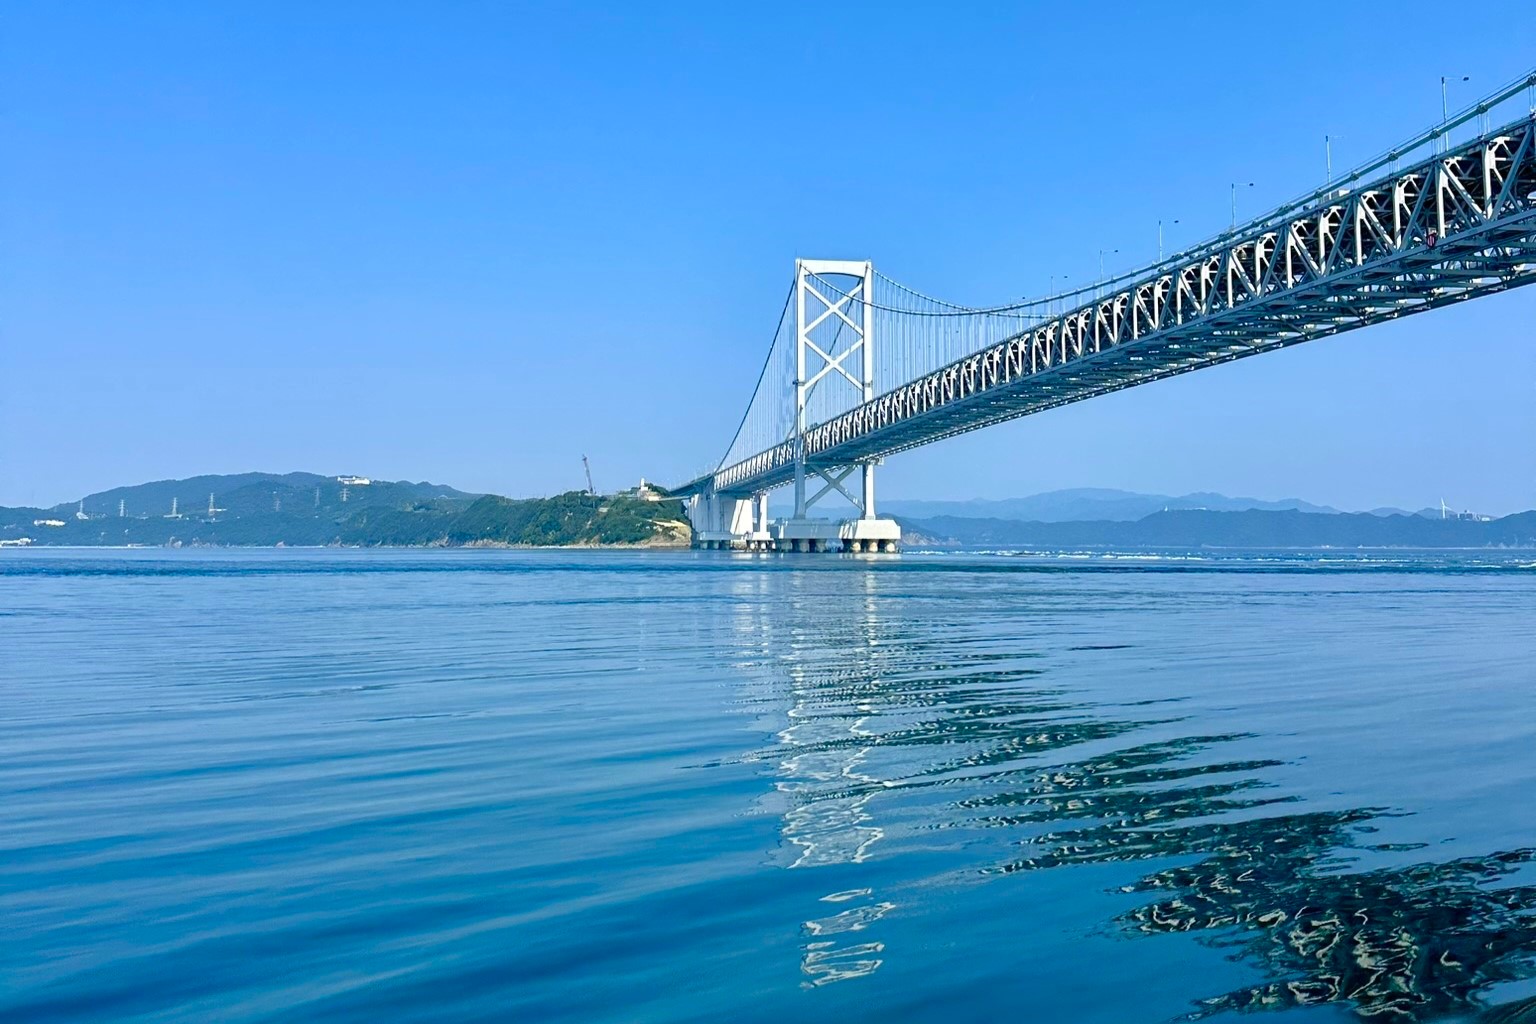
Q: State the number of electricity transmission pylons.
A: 7